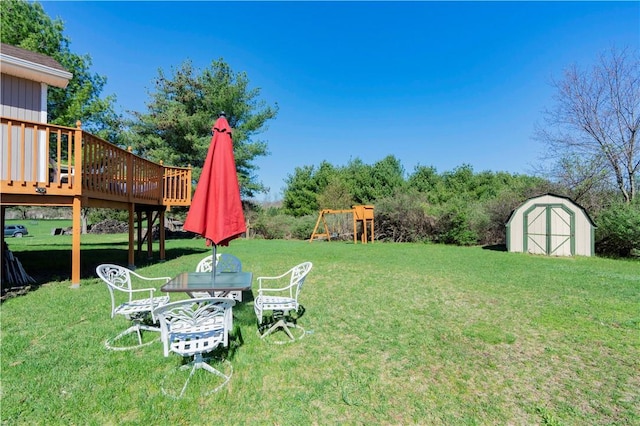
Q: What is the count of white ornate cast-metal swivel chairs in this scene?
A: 4